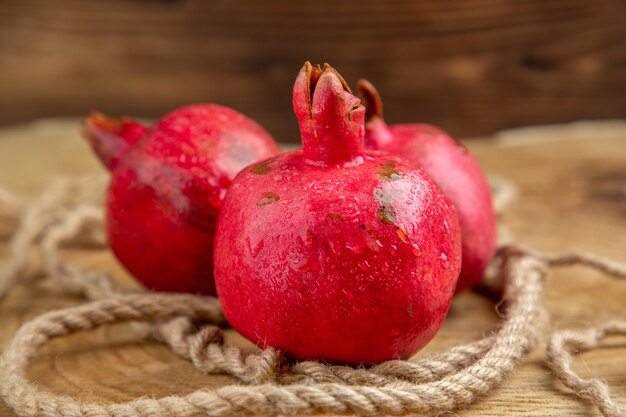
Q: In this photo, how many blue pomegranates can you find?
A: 0